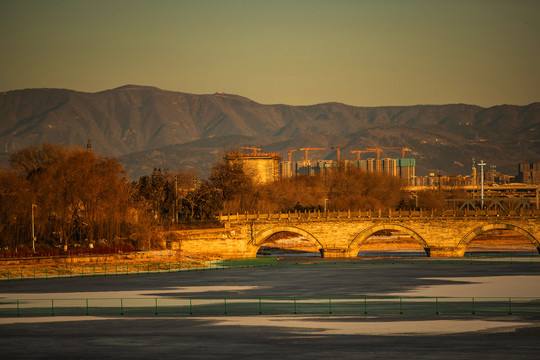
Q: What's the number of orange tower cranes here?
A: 7